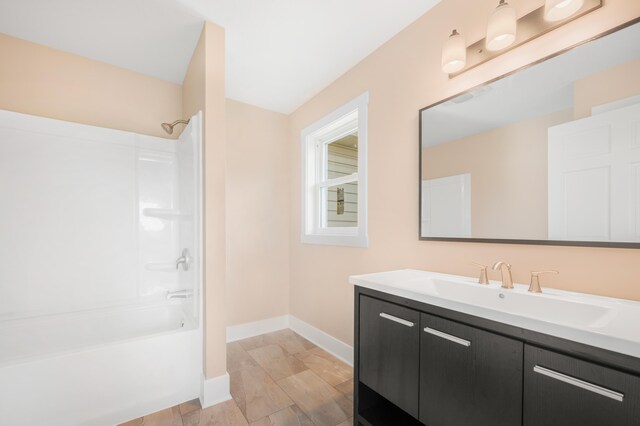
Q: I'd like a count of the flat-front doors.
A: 3